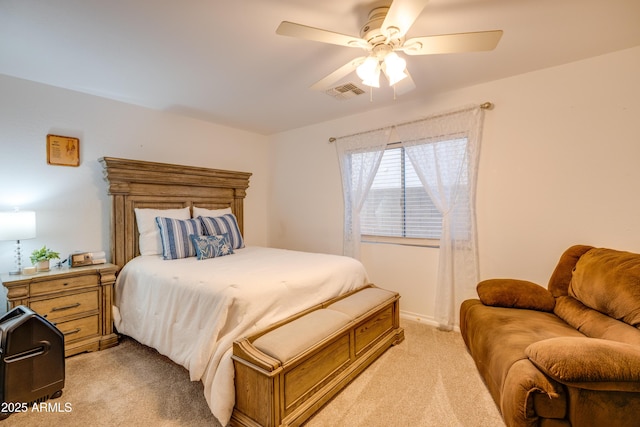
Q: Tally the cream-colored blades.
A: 5